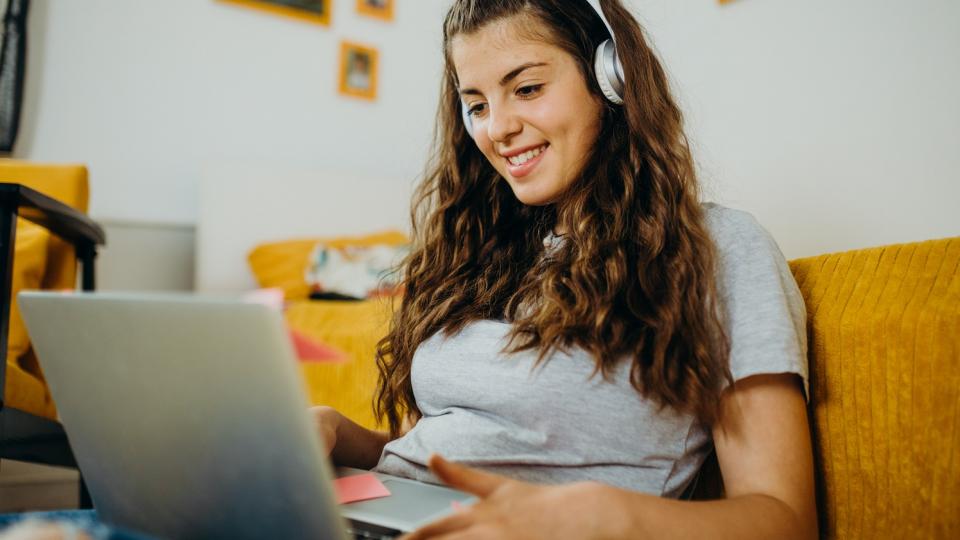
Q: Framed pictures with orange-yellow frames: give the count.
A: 3